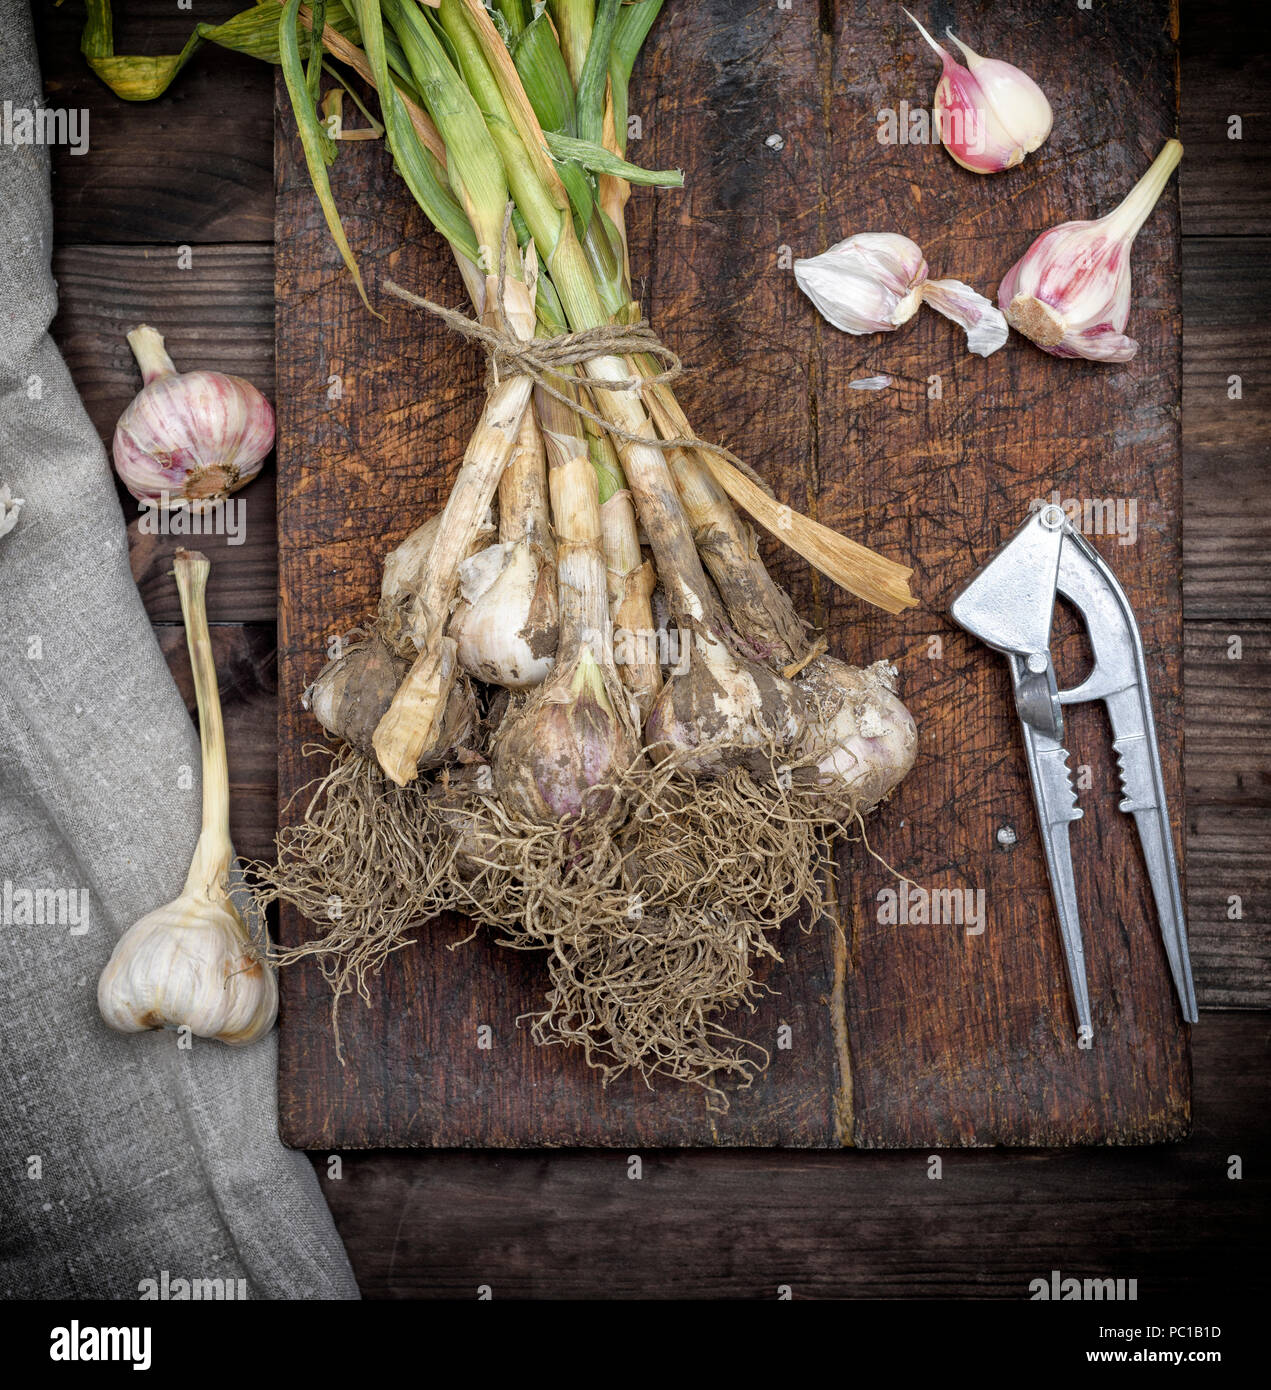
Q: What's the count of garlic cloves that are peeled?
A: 2